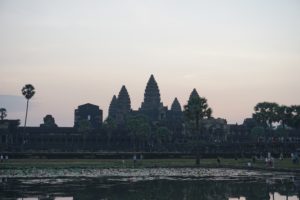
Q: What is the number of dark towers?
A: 5